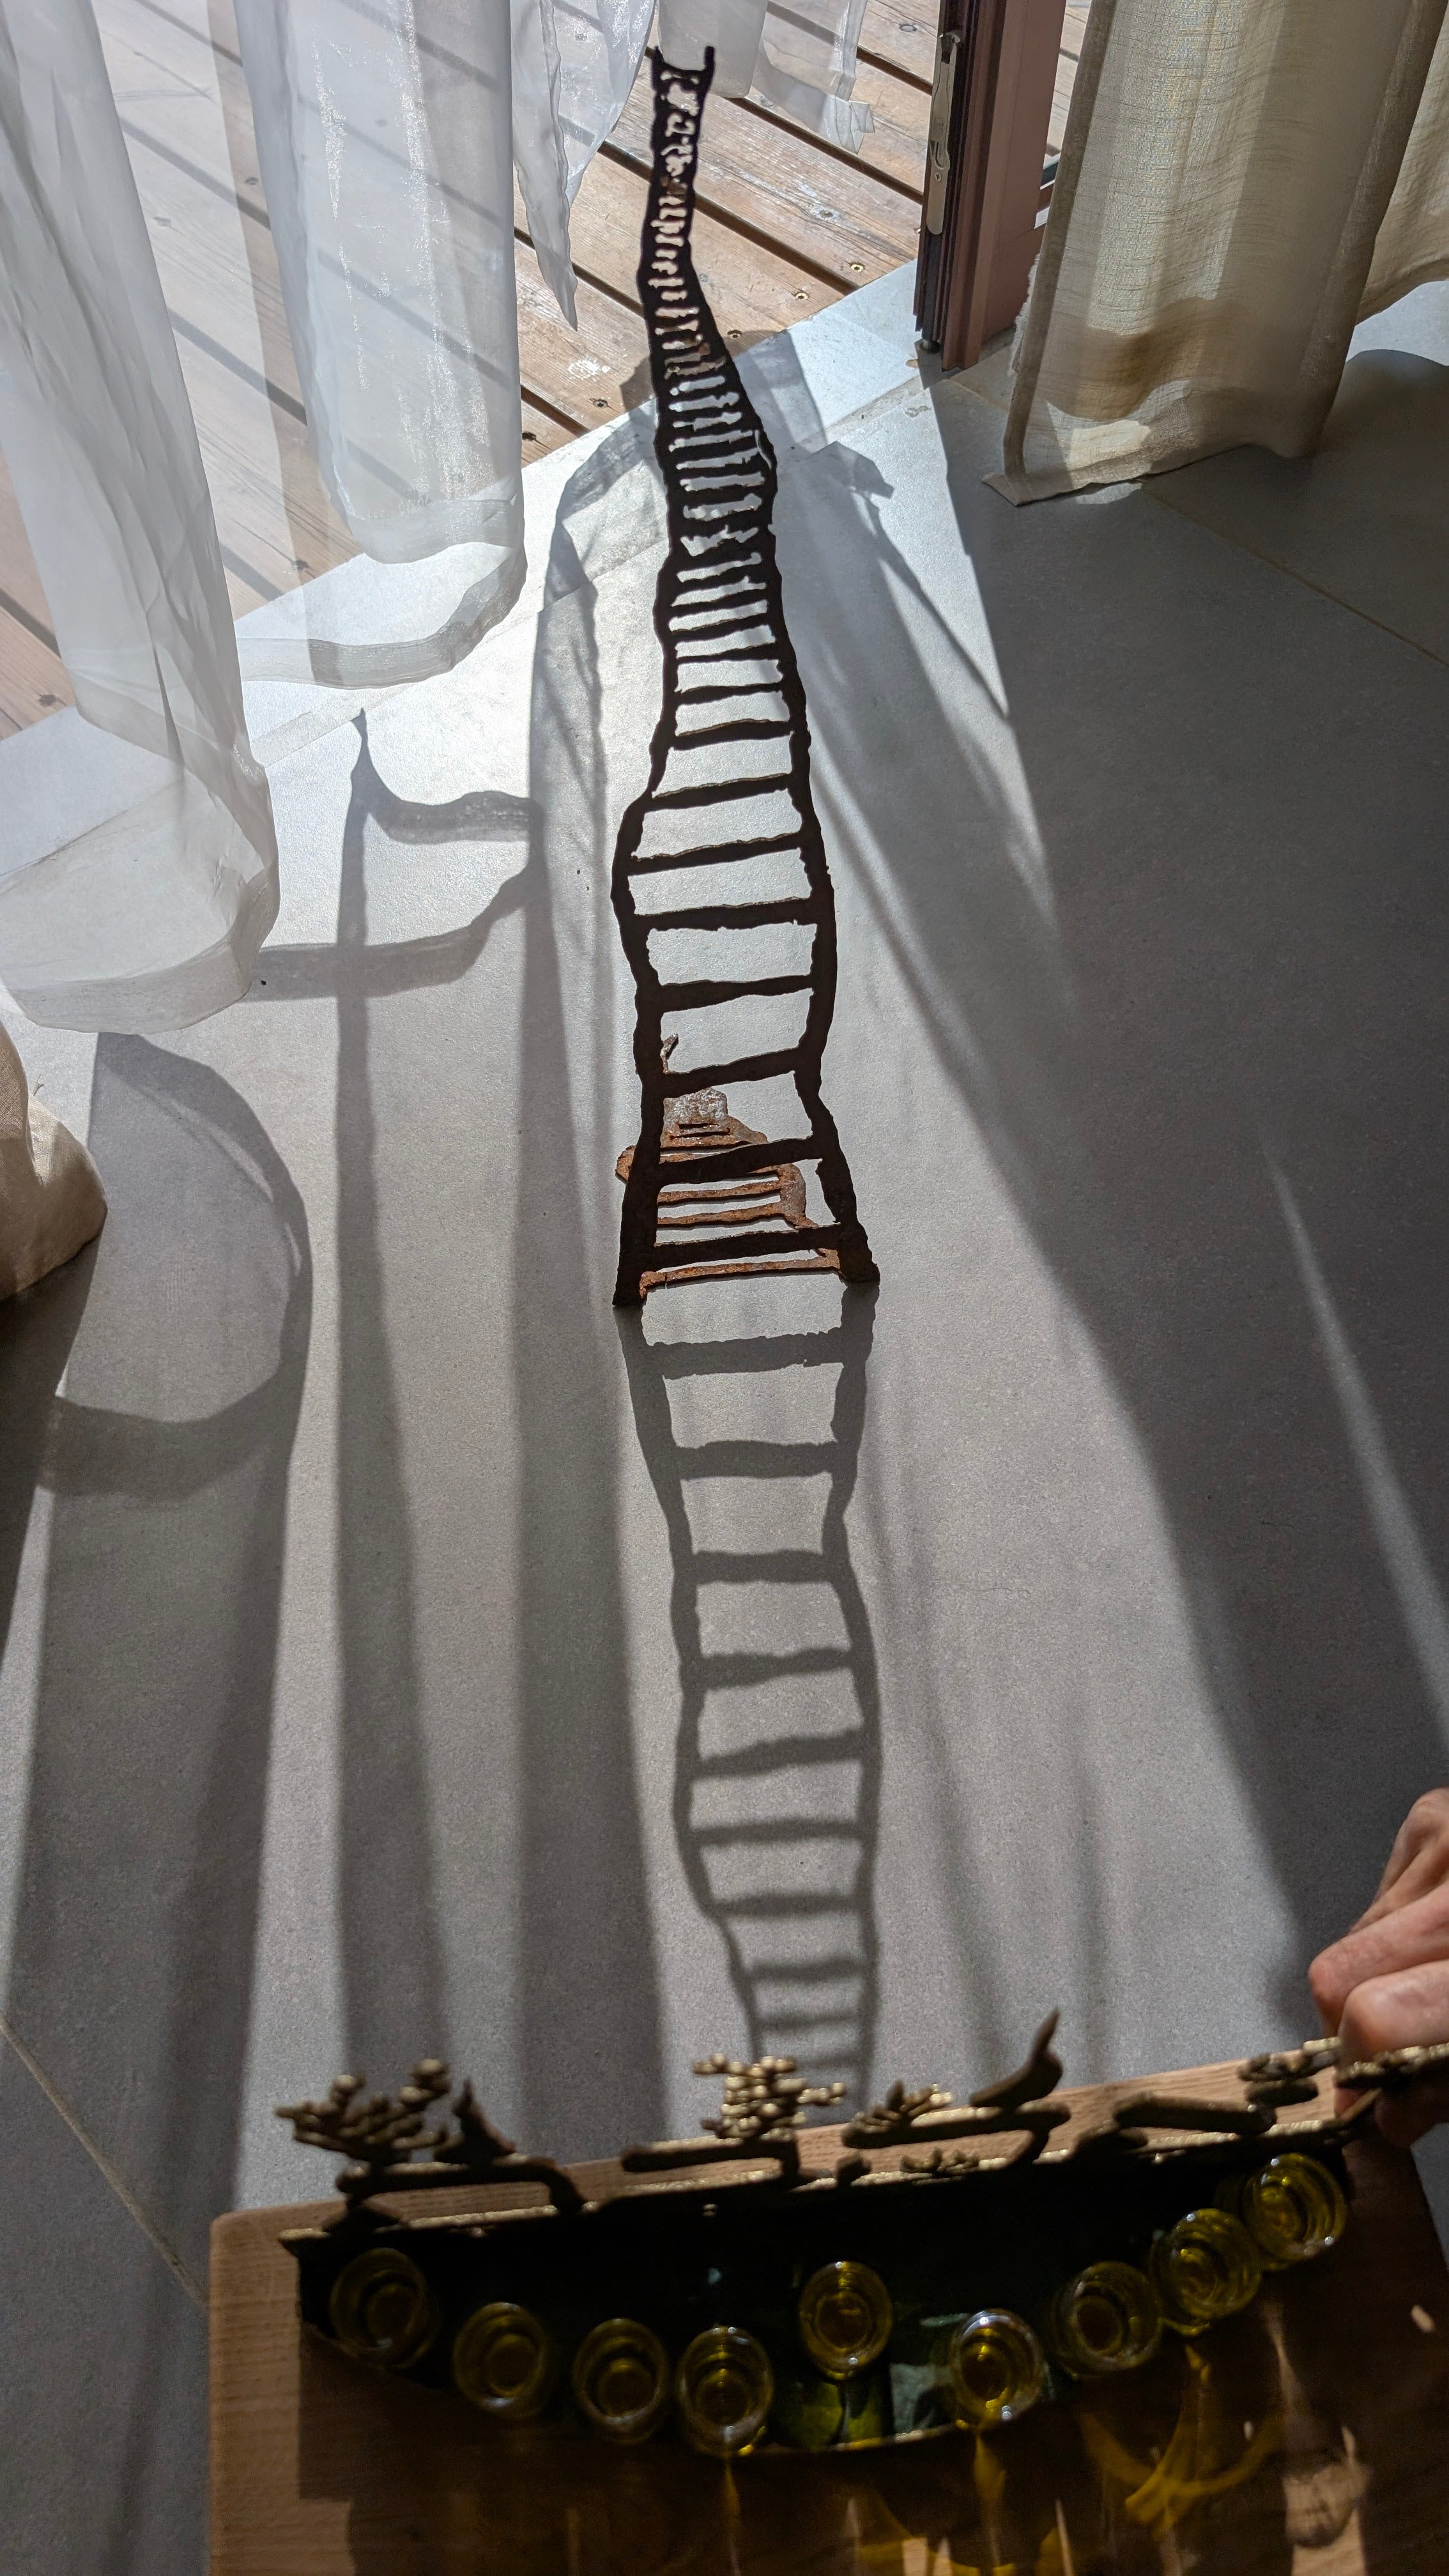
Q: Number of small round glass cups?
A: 9